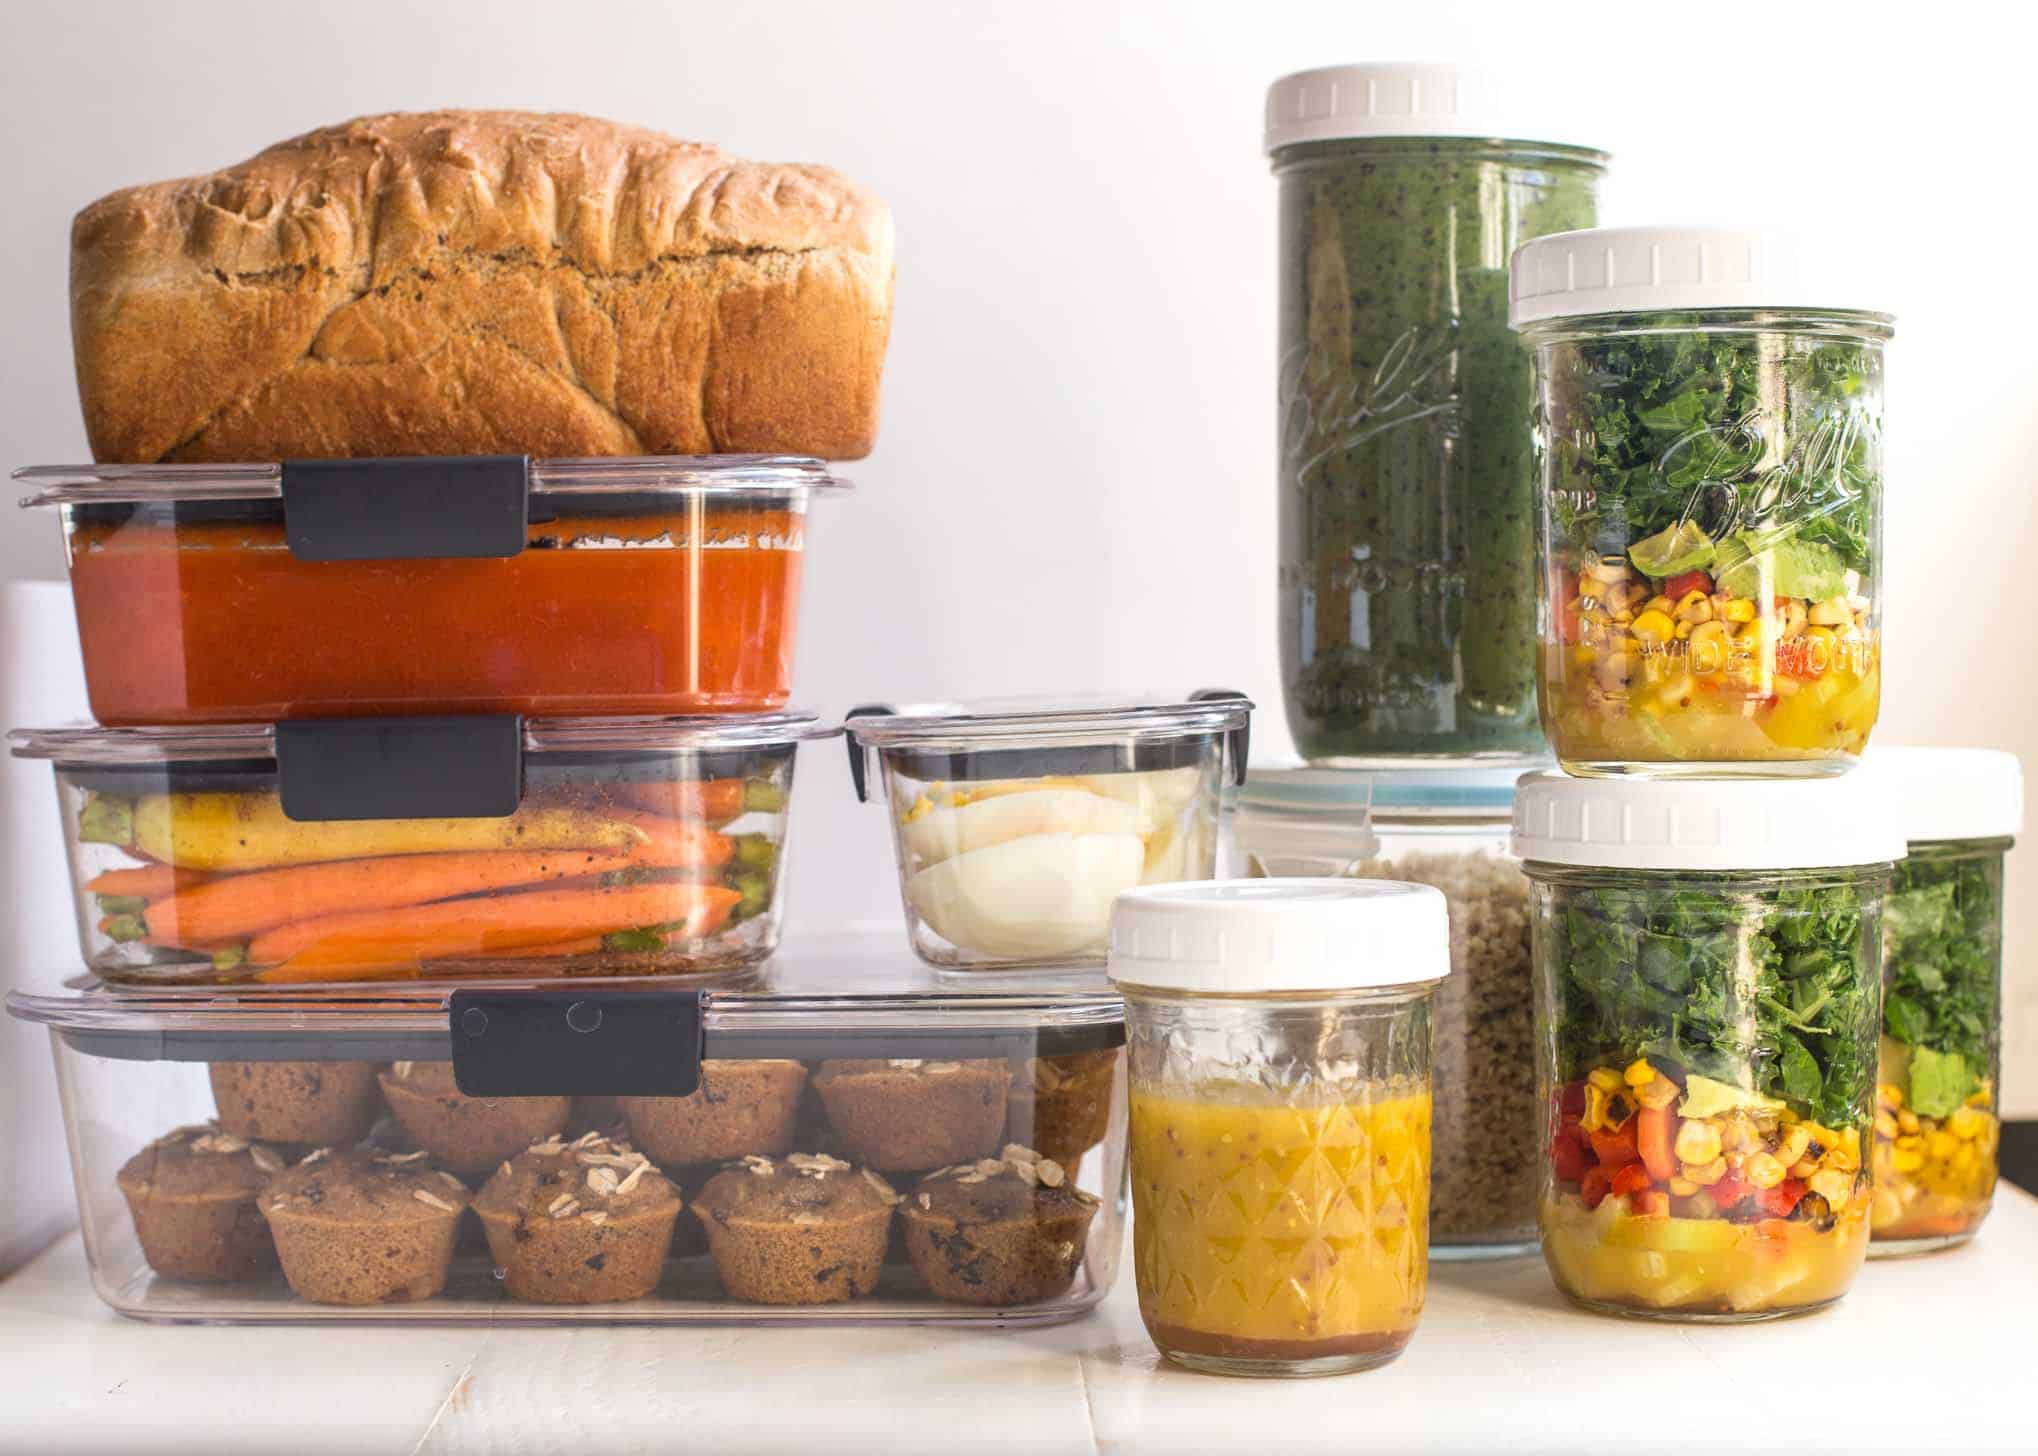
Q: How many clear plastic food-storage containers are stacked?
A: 4